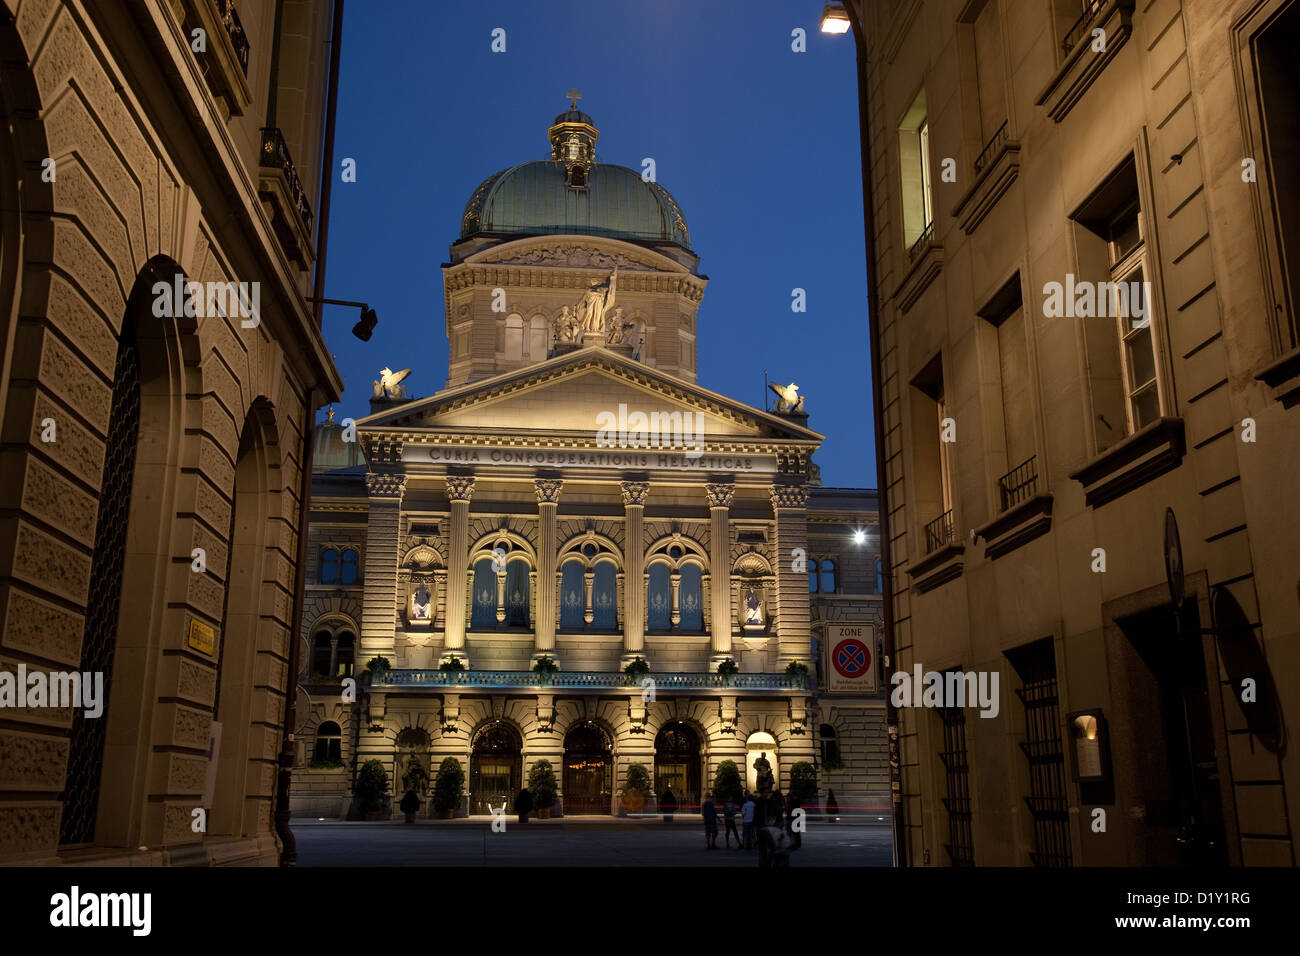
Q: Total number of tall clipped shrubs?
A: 6